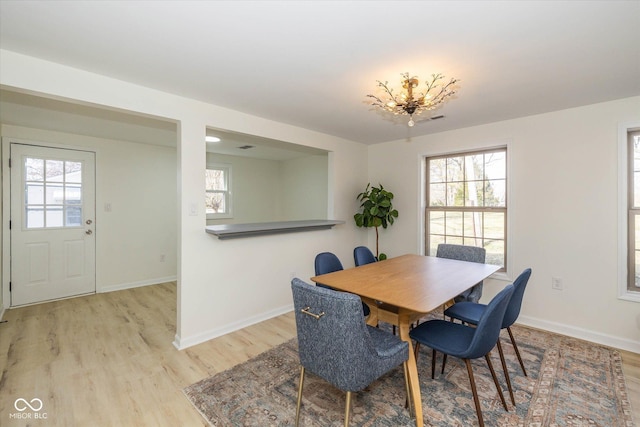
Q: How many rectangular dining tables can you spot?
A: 1